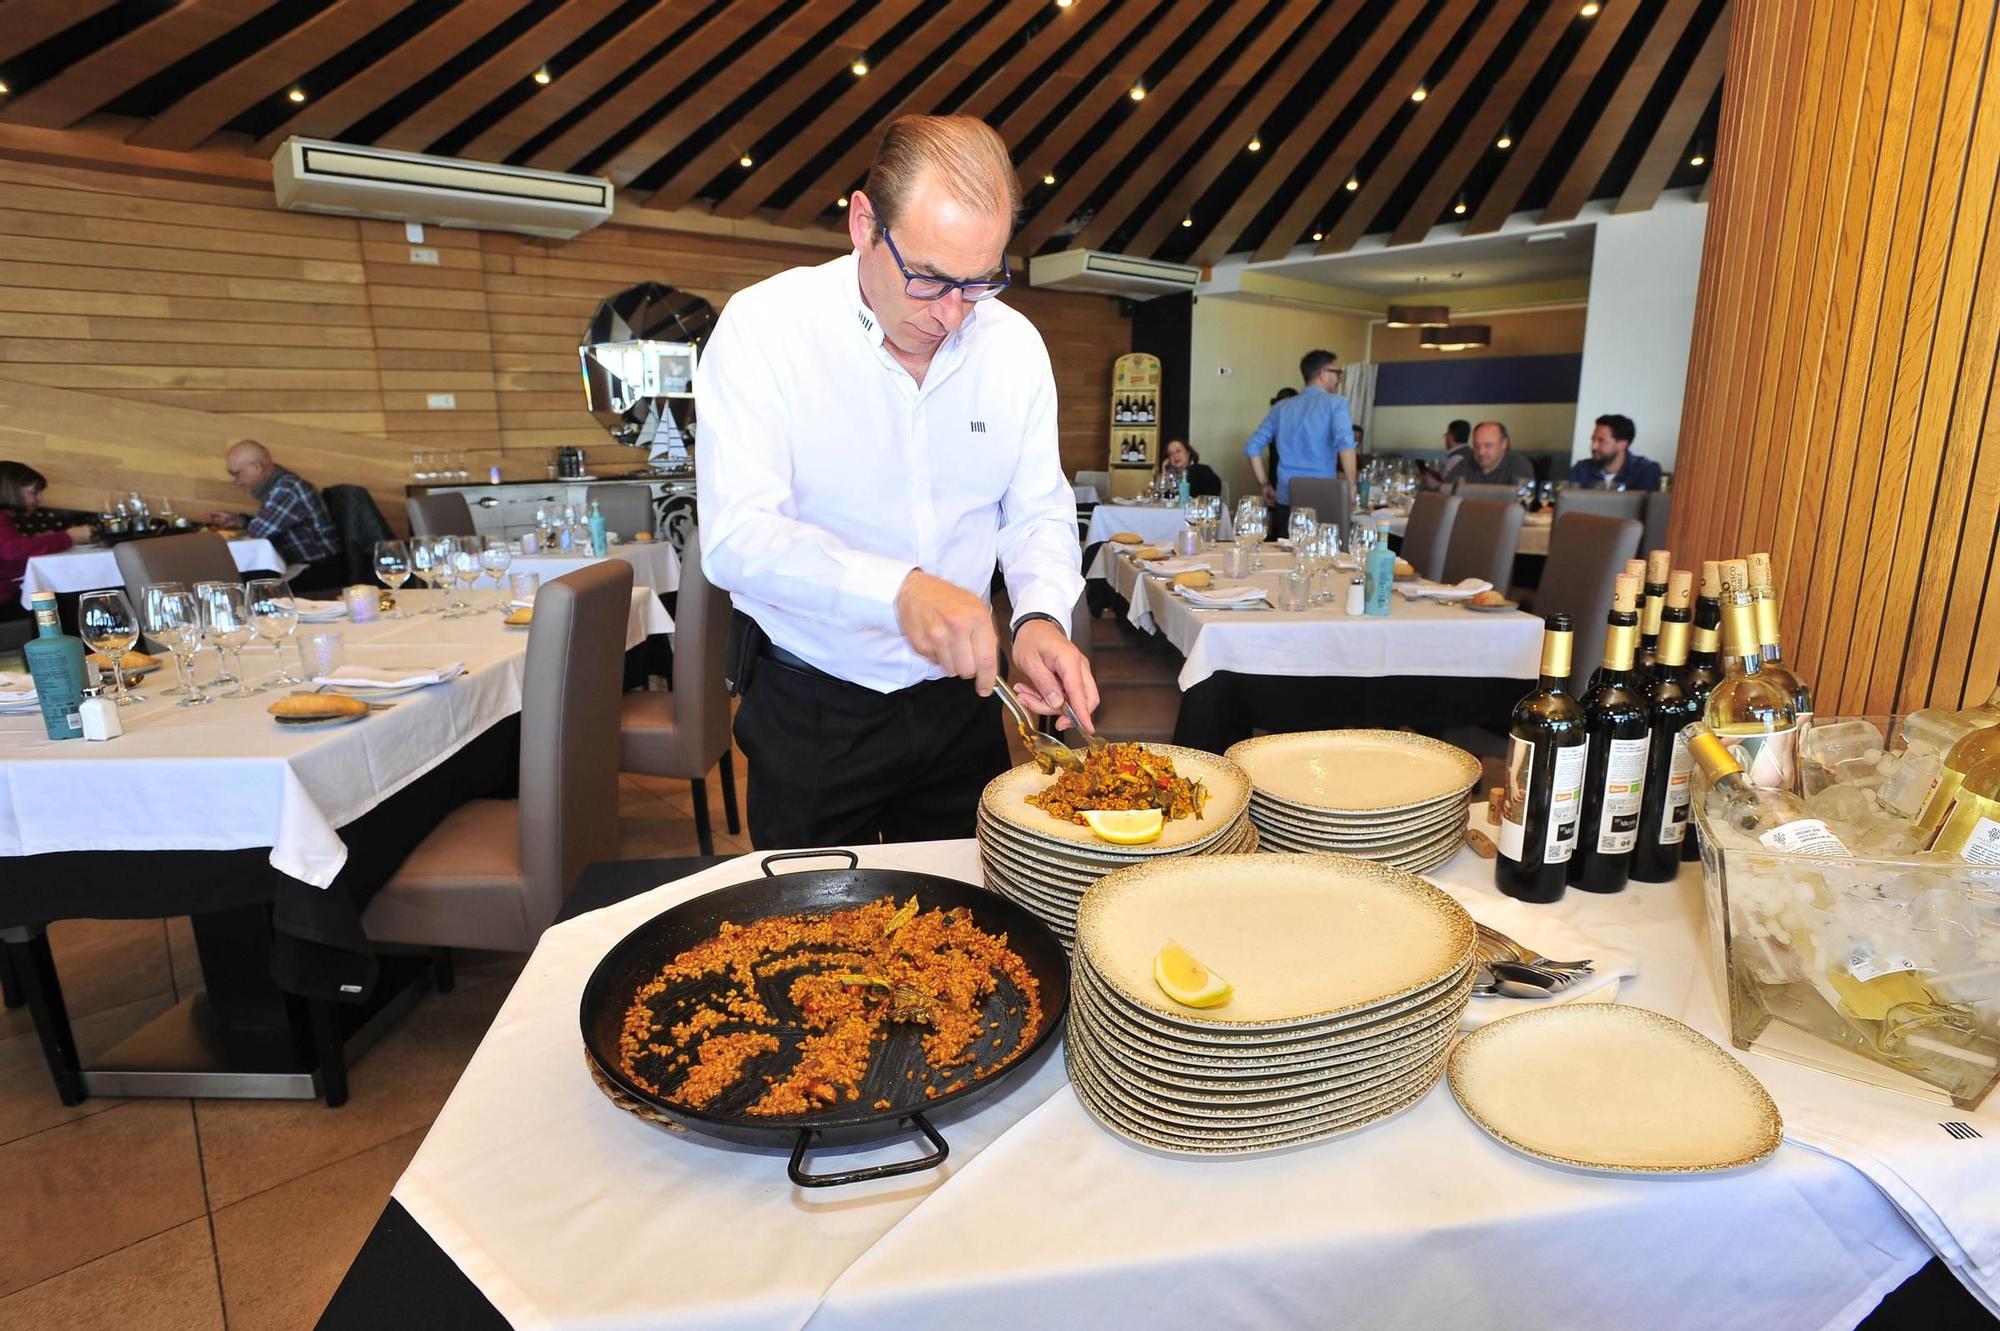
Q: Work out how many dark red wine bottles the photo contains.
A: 6